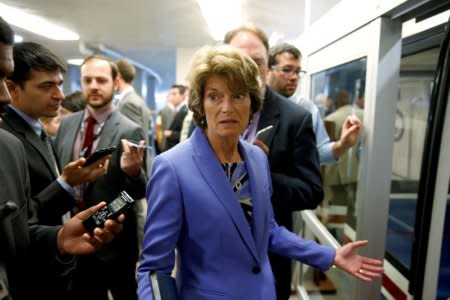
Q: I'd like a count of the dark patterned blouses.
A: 1